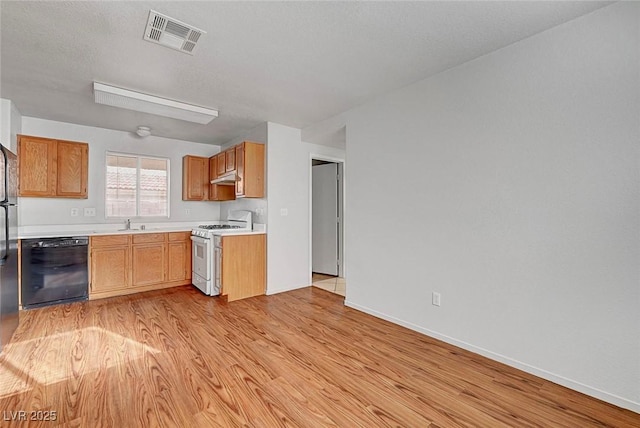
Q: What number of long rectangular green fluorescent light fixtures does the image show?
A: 0